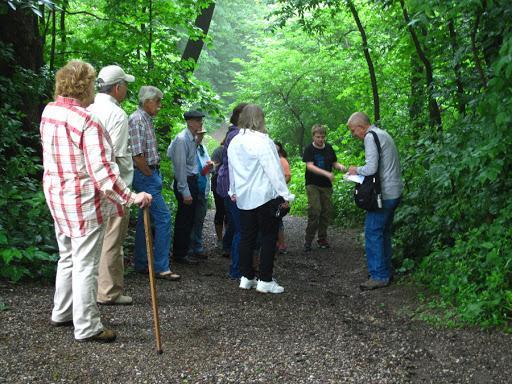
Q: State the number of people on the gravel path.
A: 11